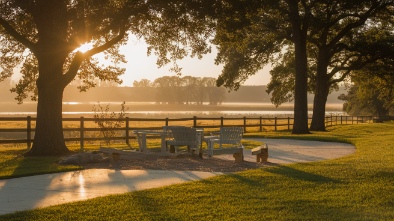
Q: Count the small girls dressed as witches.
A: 0